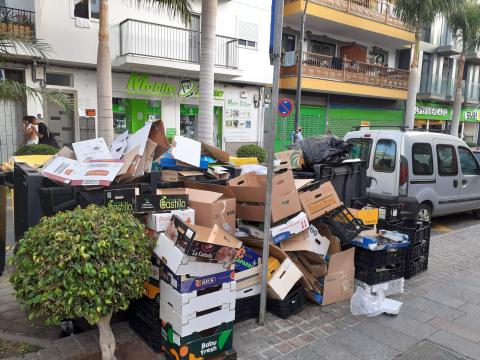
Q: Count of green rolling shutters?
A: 2